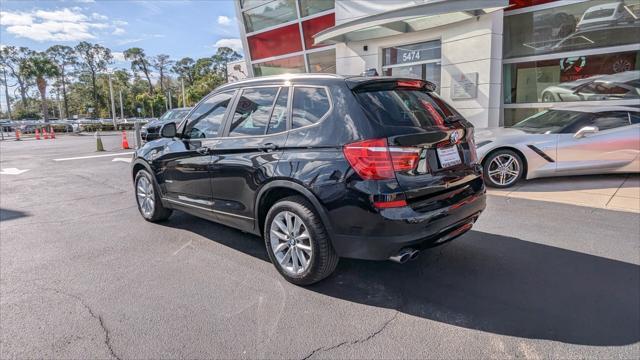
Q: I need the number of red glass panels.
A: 3